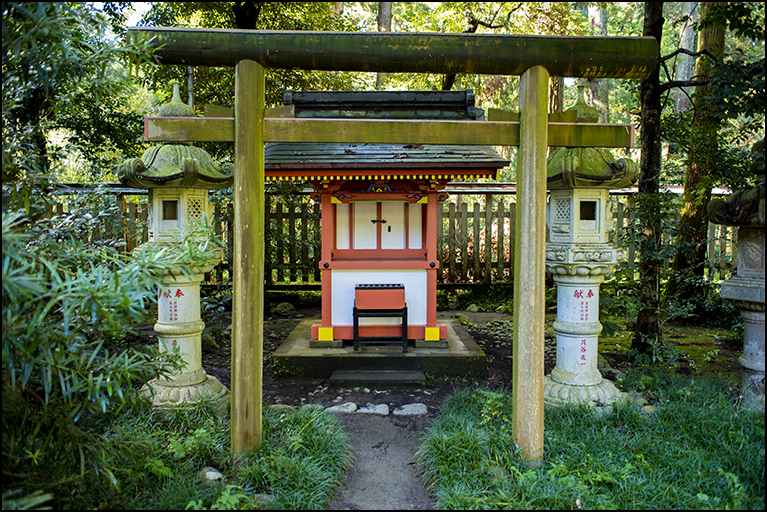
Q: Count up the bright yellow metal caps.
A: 2